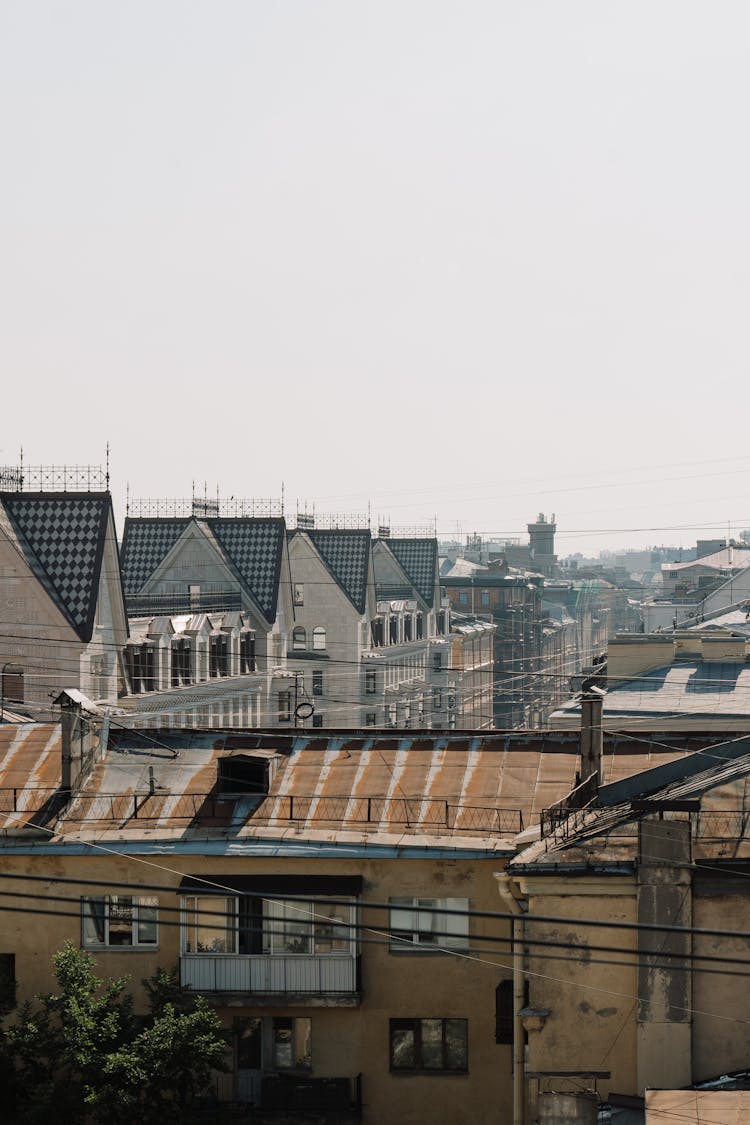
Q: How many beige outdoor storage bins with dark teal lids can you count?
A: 0